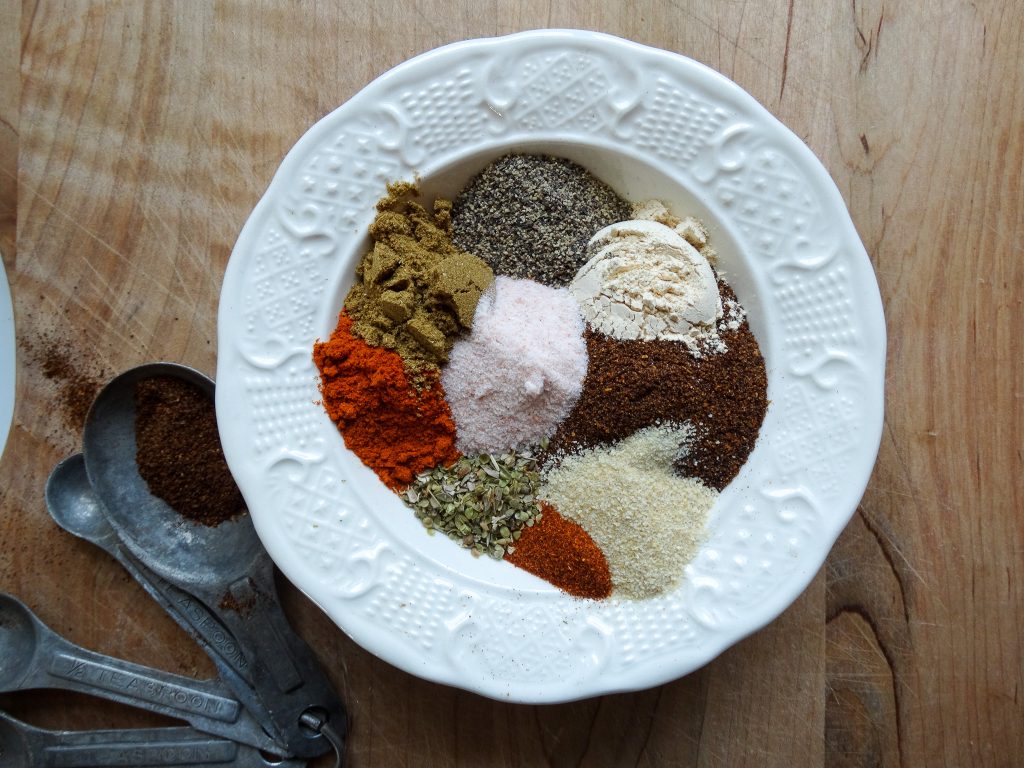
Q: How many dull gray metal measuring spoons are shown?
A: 4